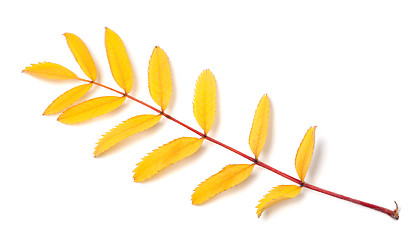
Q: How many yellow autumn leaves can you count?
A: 13